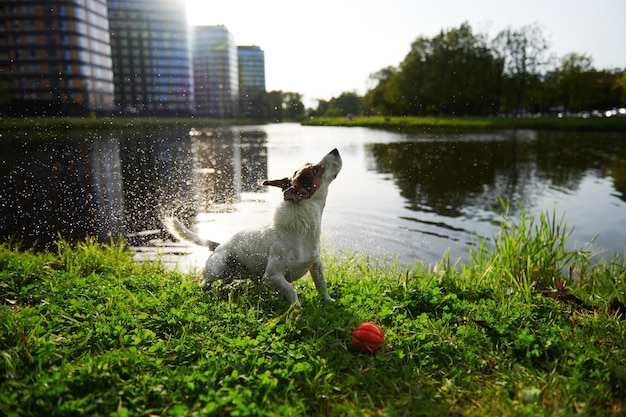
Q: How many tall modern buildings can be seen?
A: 4